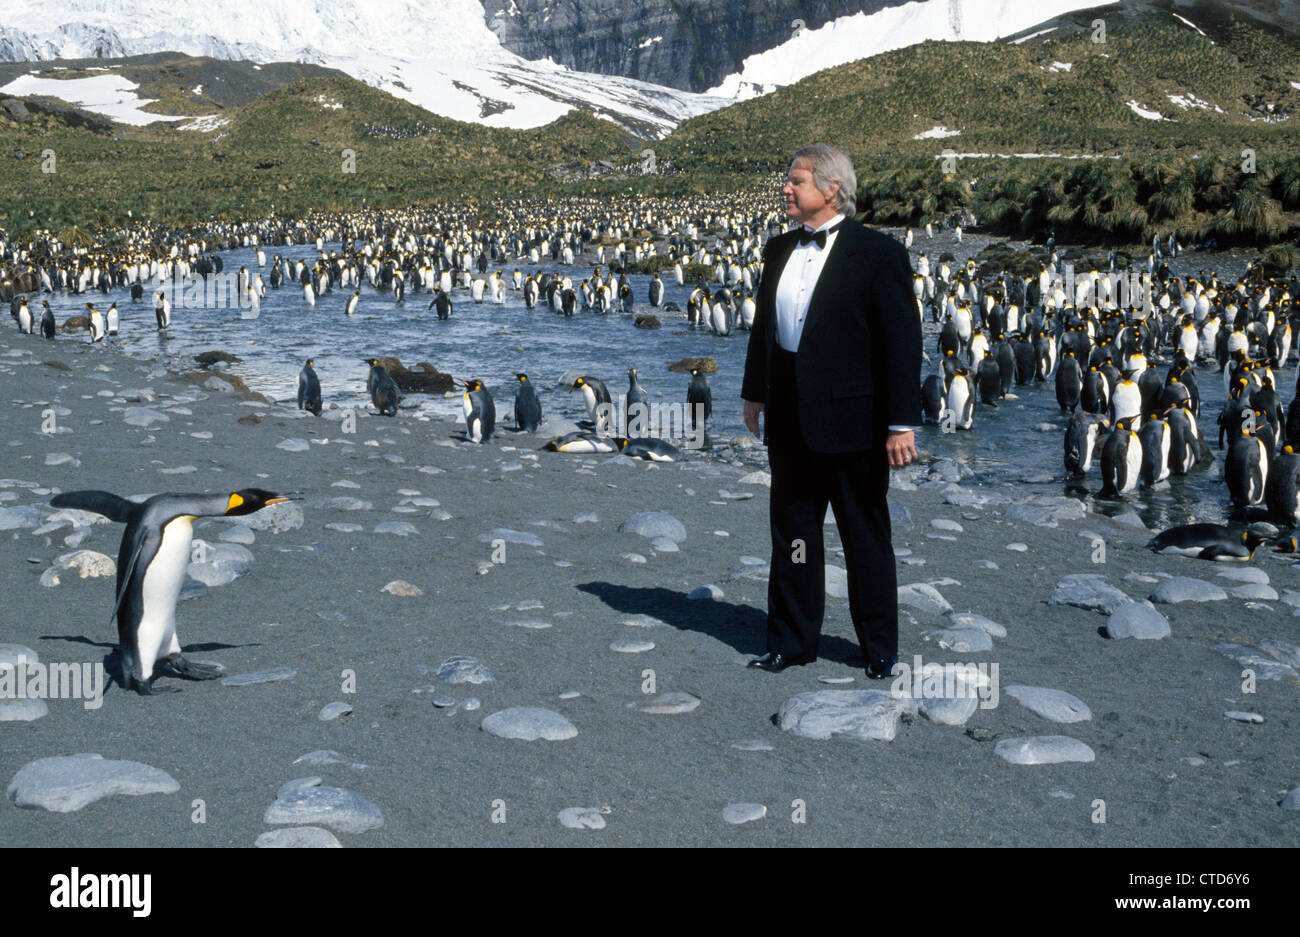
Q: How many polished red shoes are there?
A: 0